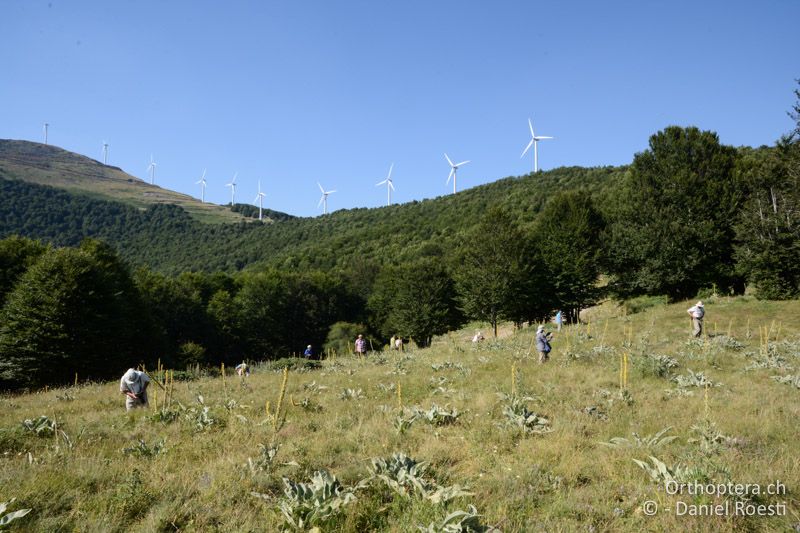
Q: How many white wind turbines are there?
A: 10